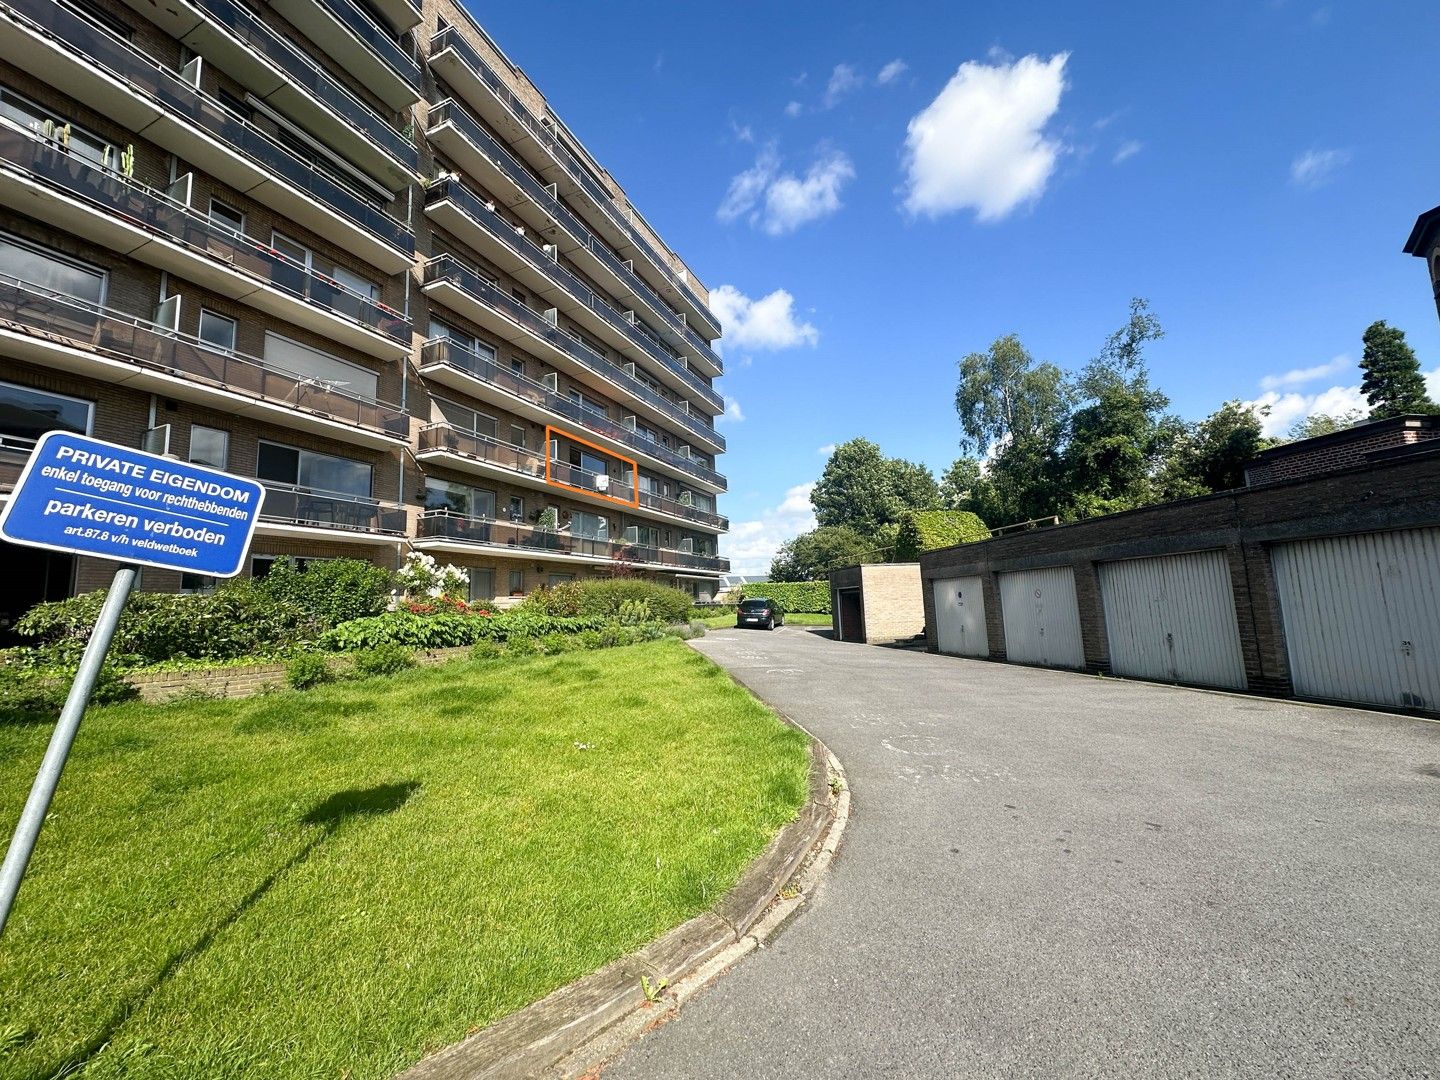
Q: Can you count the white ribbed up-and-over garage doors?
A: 4